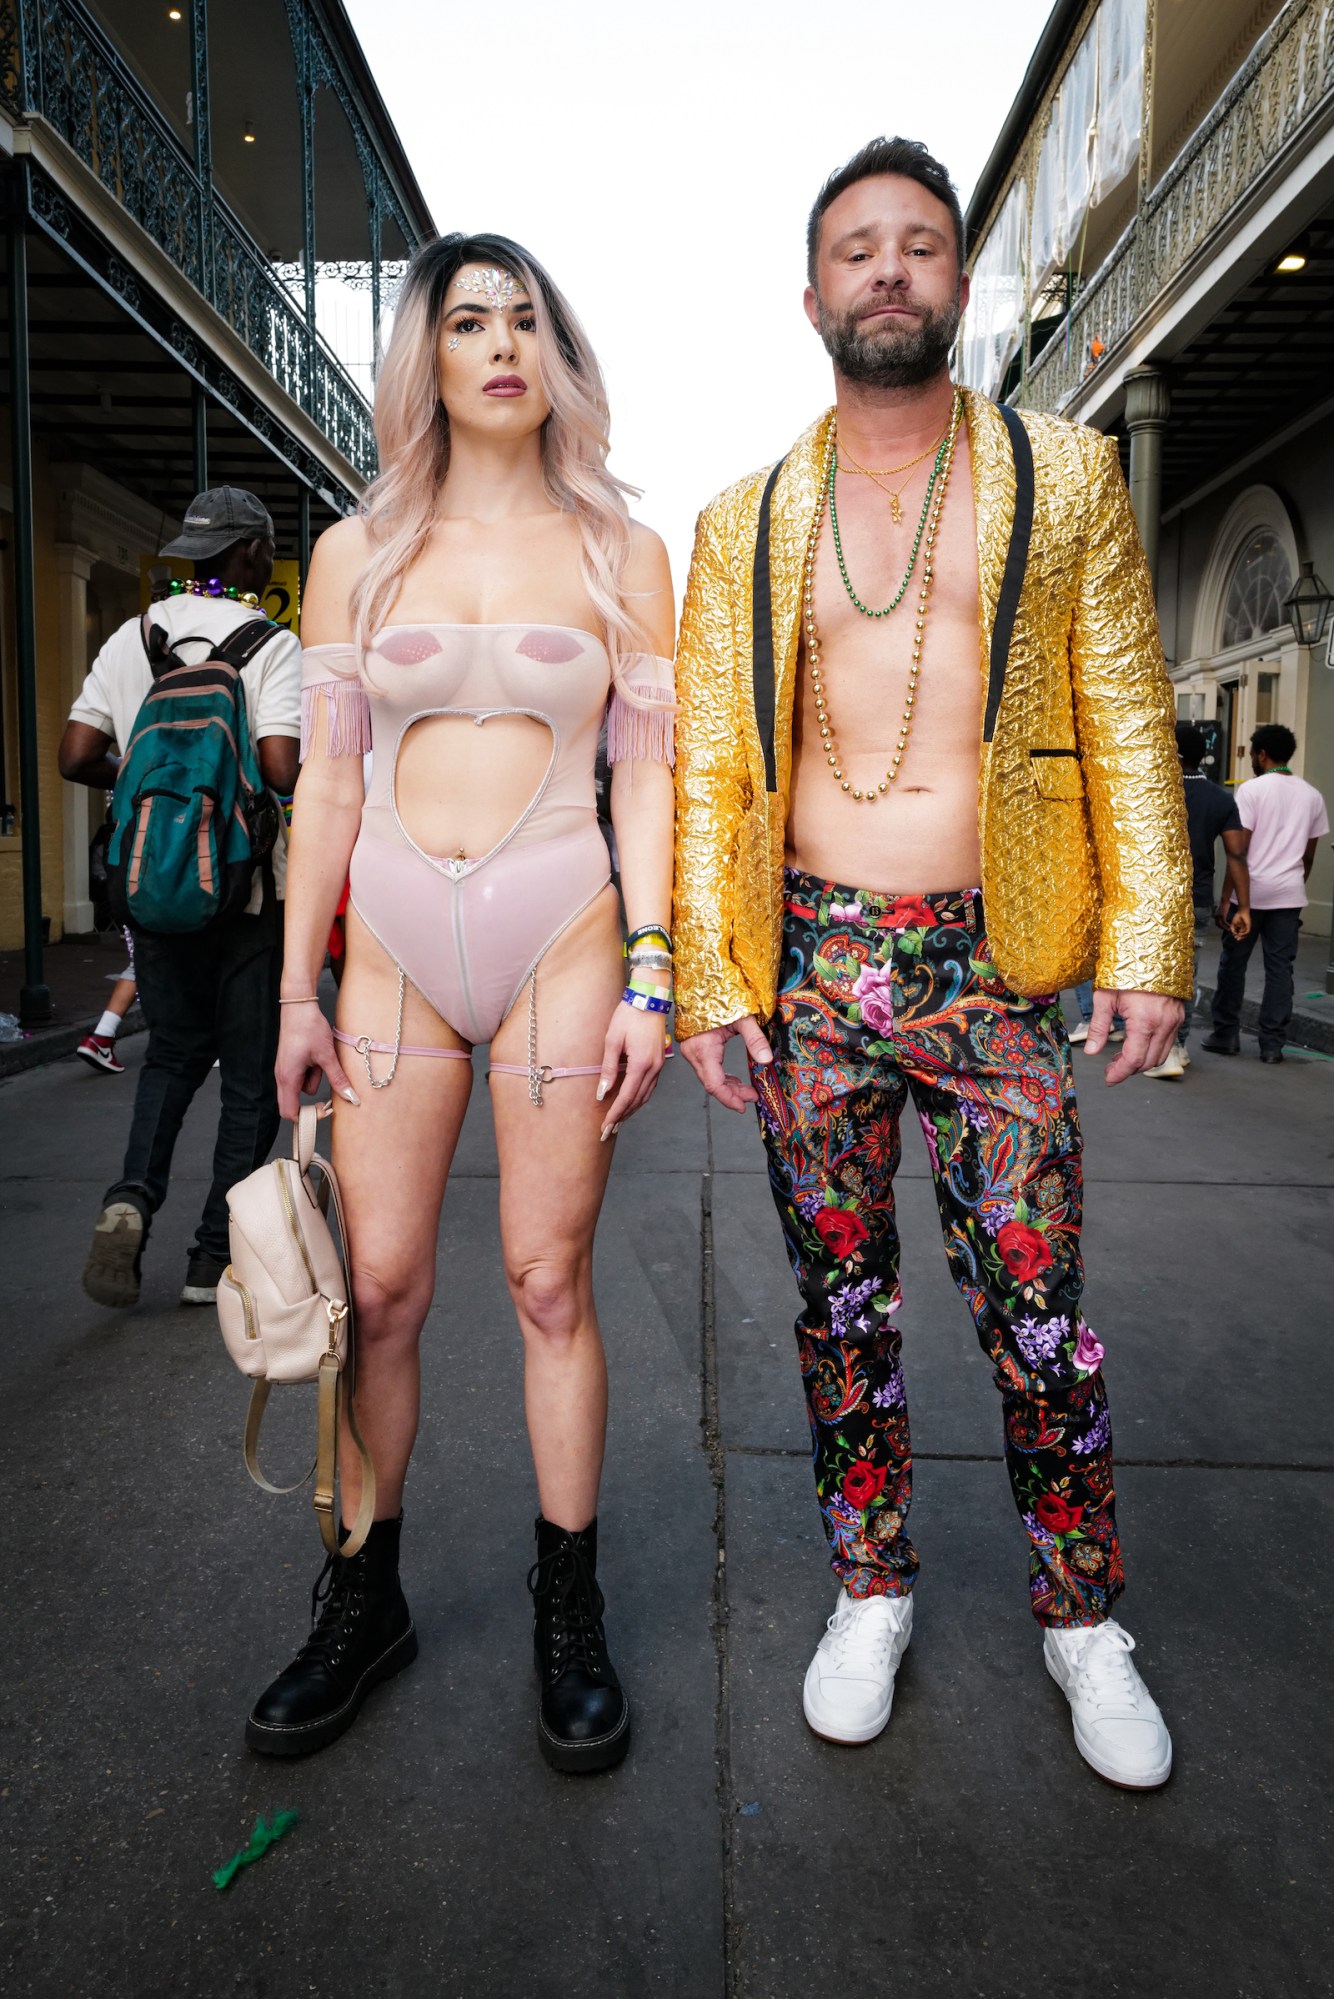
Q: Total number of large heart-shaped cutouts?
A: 1